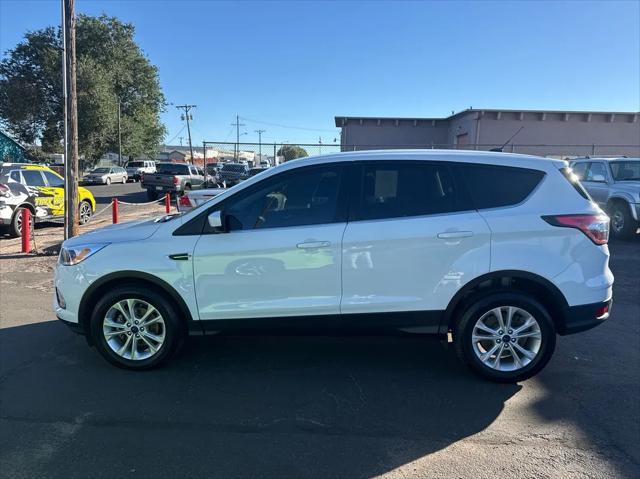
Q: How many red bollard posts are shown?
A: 3